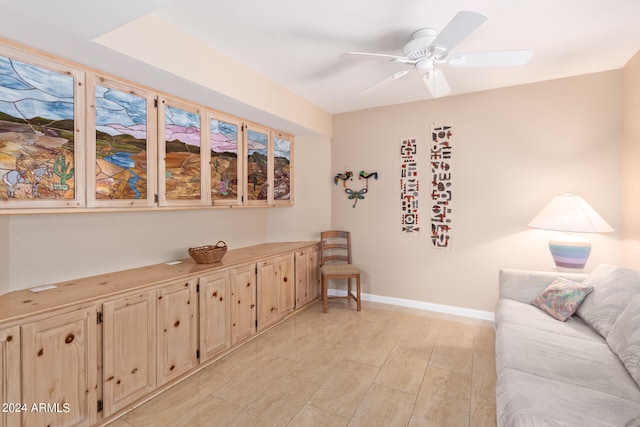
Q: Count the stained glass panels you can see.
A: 6